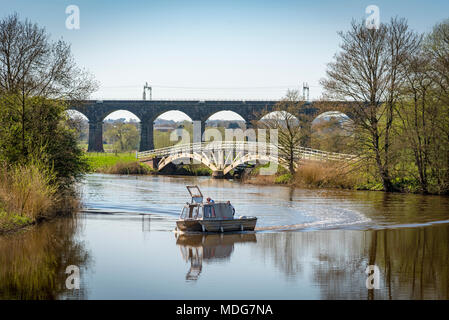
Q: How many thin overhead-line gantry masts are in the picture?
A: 2